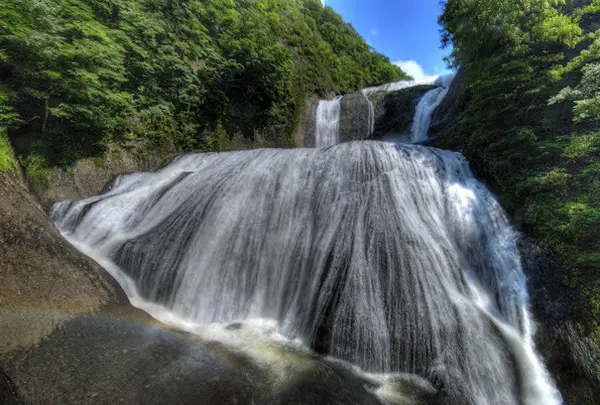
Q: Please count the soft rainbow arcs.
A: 1